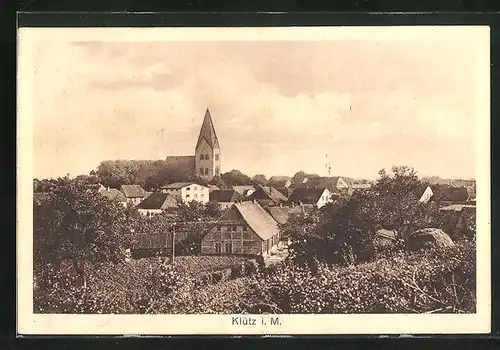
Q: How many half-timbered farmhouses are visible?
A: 1